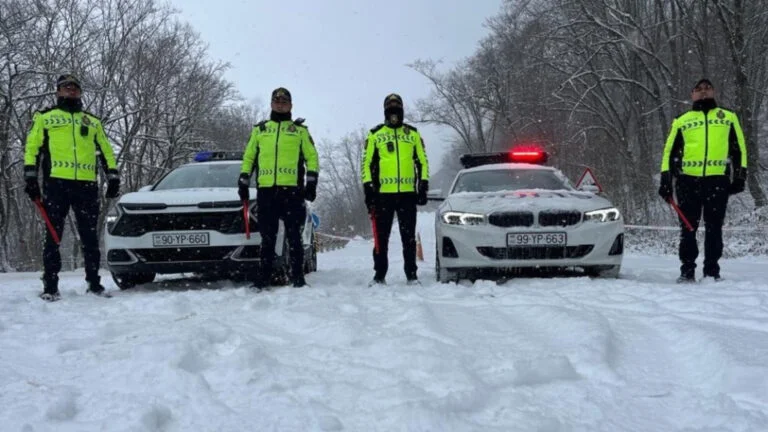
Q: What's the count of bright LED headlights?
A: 2